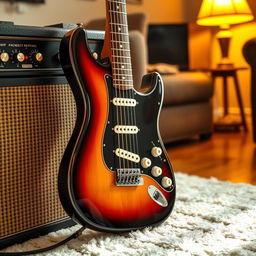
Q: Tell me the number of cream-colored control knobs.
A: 4